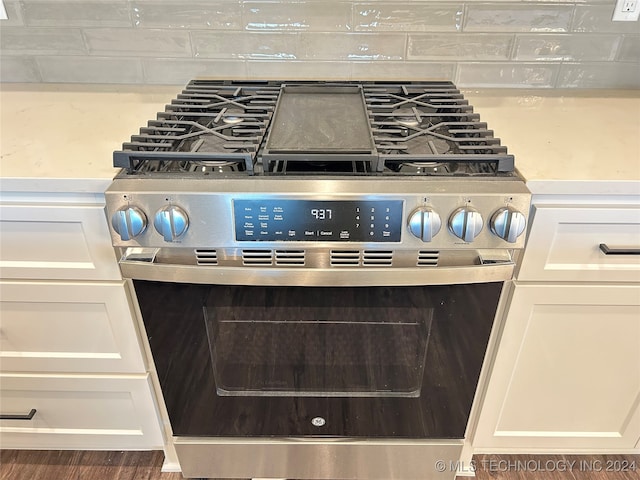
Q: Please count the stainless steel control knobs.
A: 5